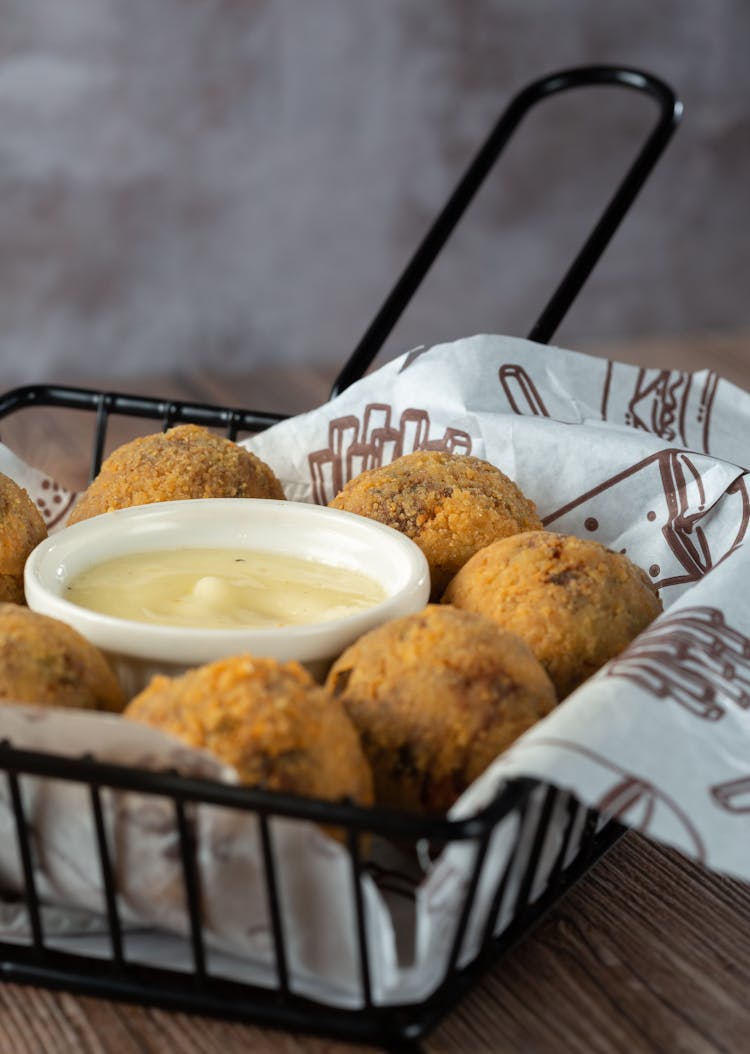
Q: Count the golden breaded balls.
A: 7